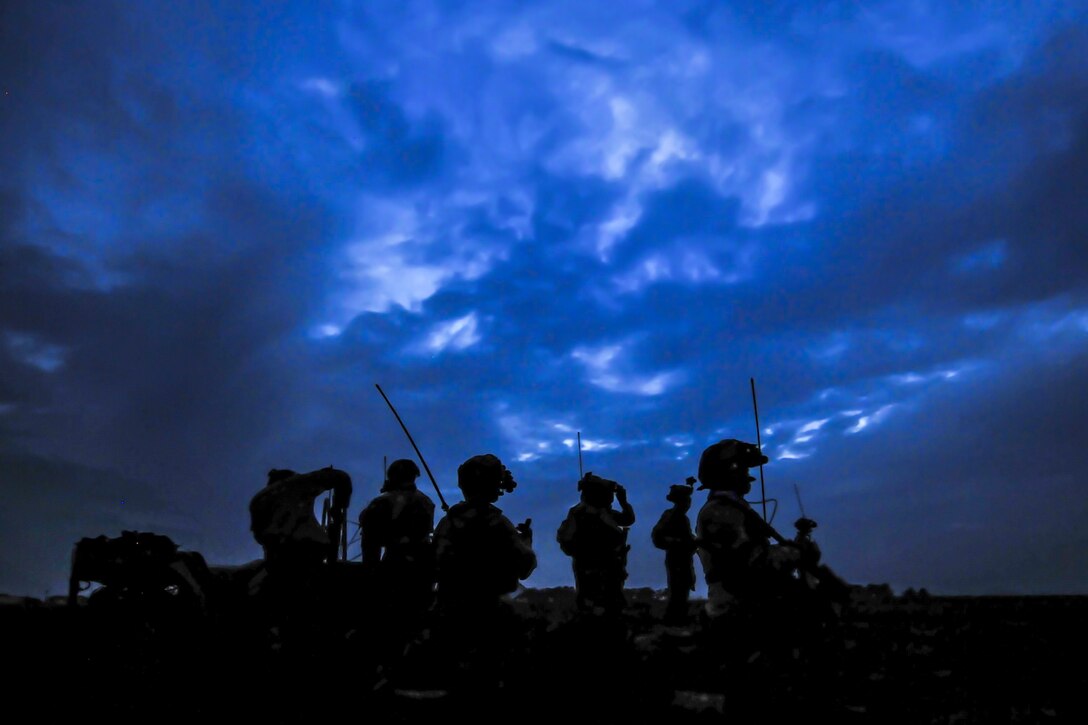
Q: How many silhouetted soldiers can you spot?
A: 7